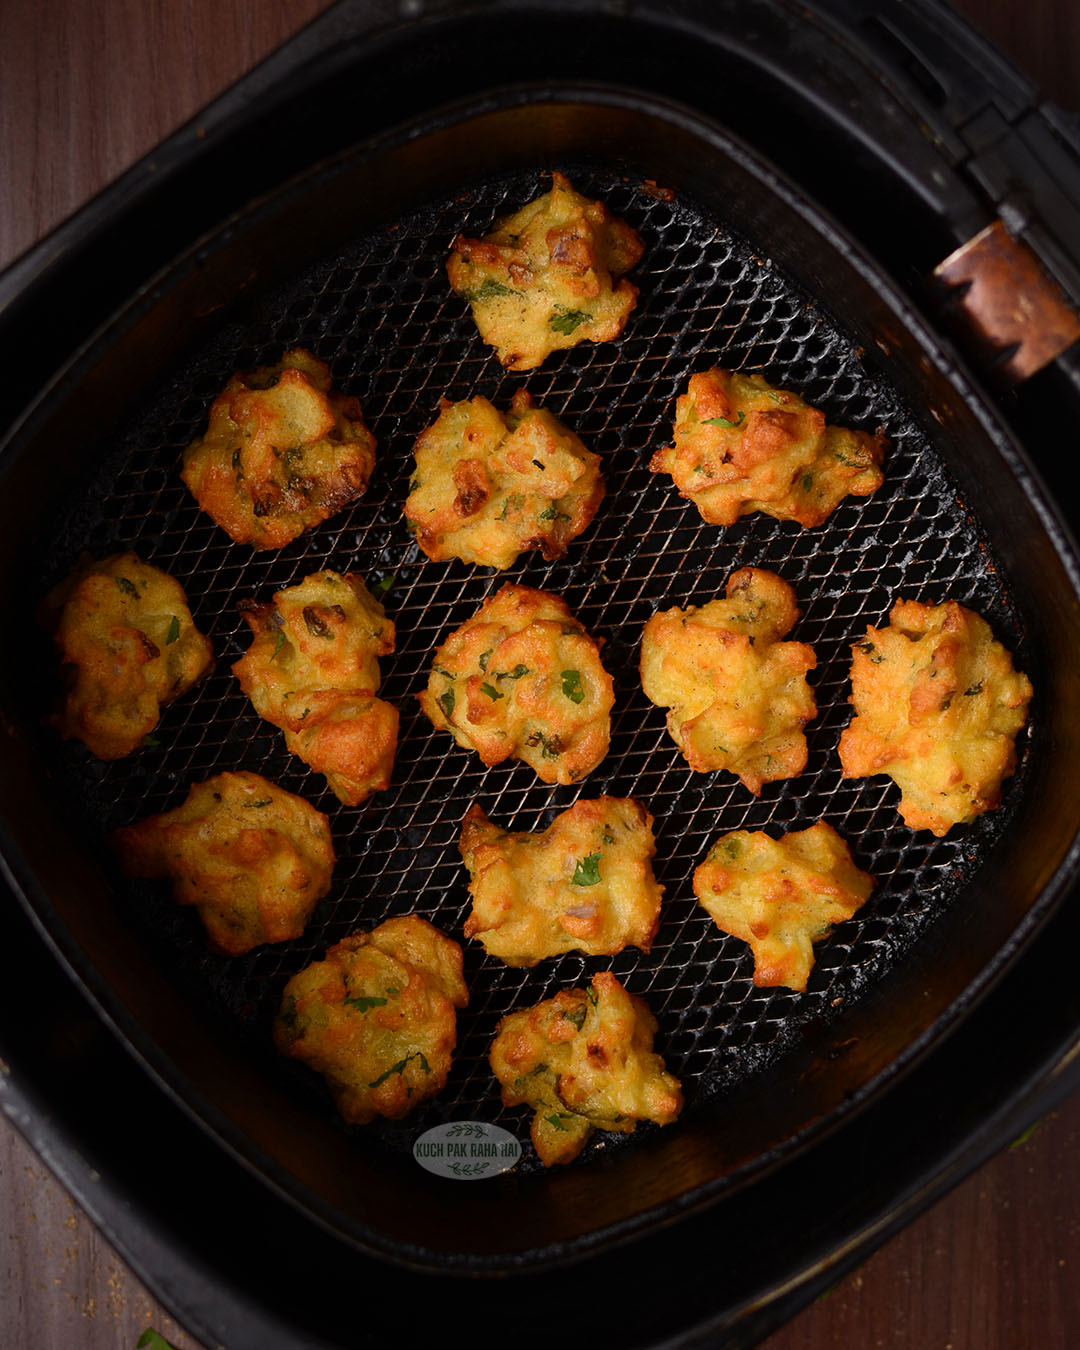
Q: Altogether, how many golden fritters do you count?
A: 14